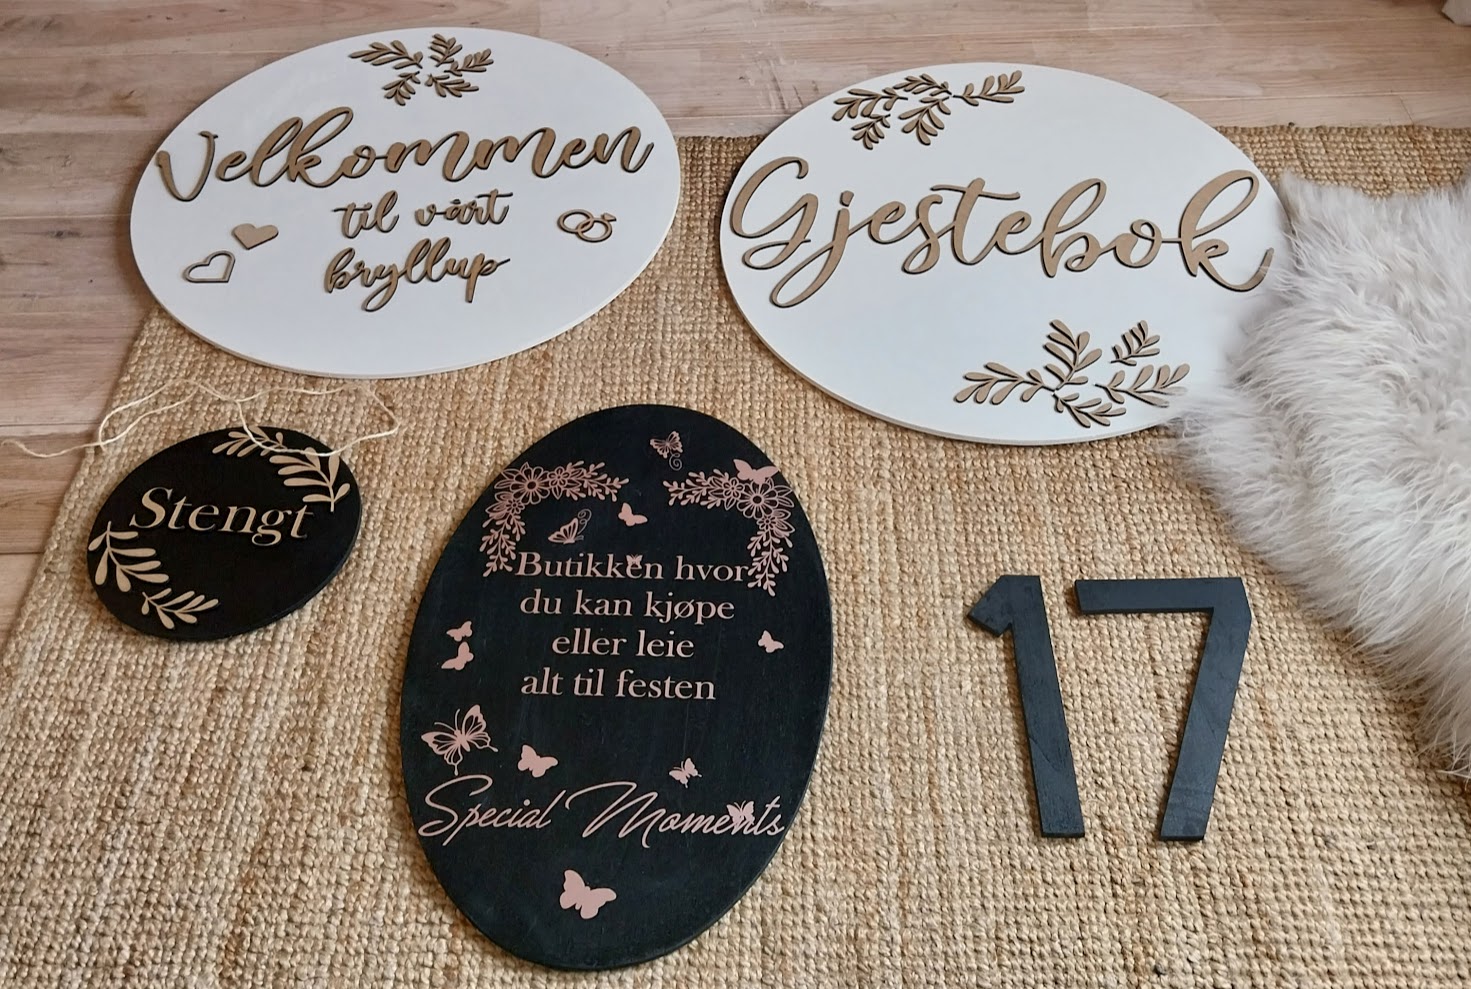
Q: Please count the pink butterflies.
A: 13